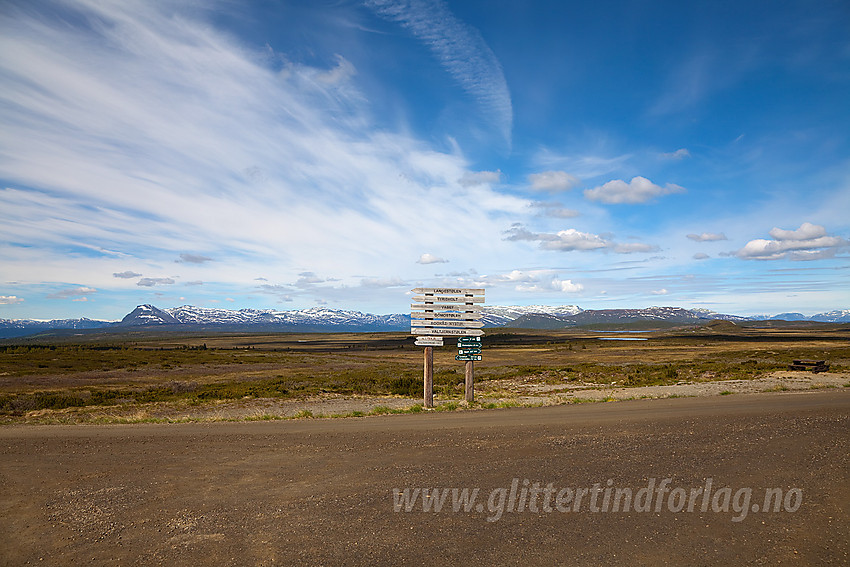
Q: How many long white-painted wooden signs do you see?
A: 6